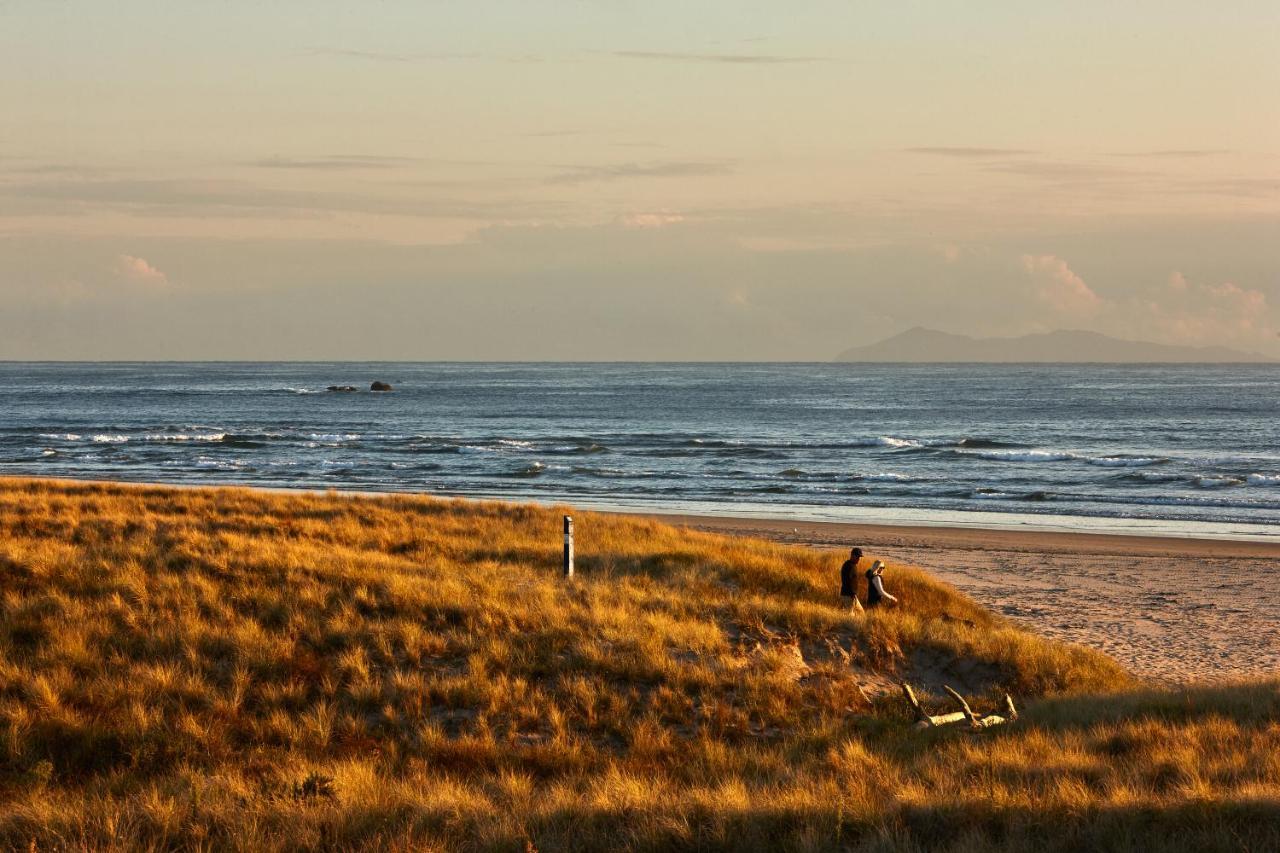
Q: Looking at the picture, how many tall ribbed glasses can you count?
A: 0